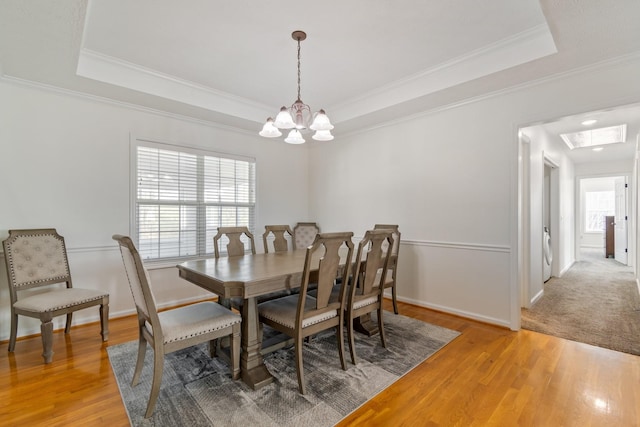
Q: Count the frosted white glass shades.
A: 5